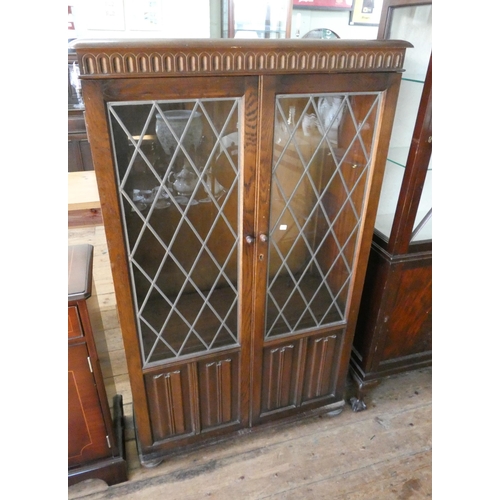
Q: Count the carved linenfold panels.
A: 4